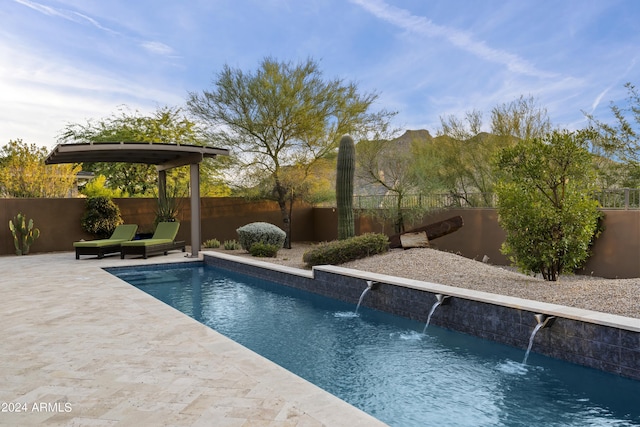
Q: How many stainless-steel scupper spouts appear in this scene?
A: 3